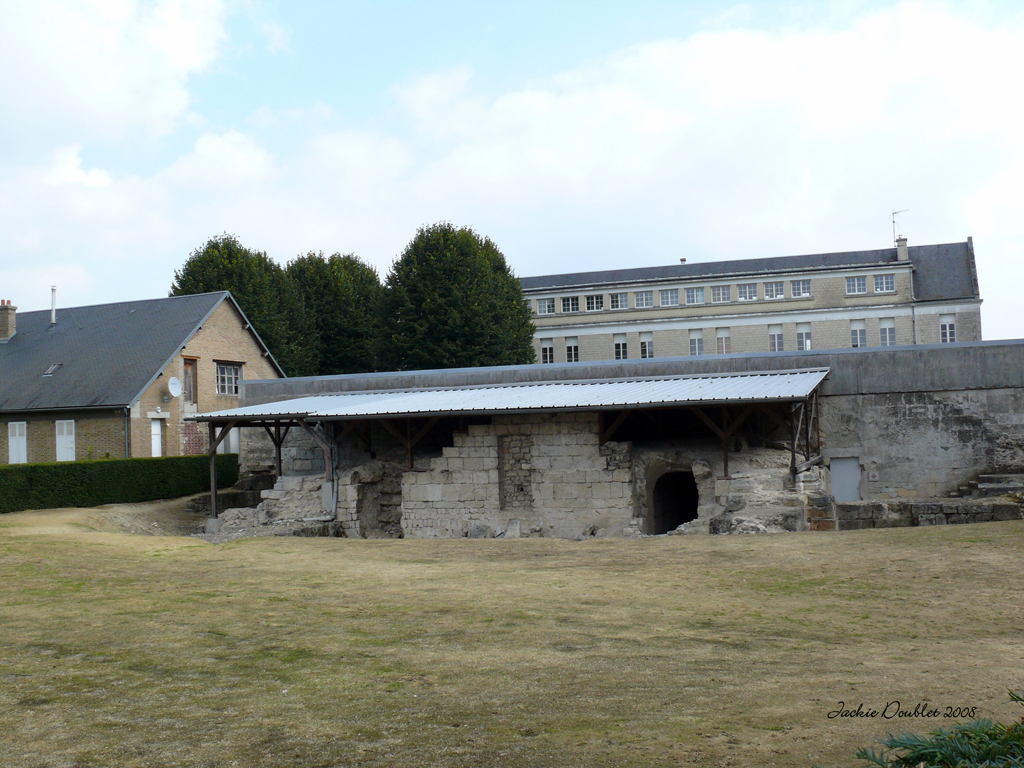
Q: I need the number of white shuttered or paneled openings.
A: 3